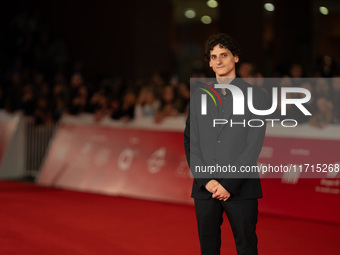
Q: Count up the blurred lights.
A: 5